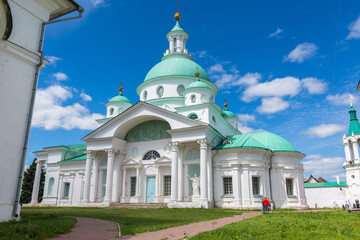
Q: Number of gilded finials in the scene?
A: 4